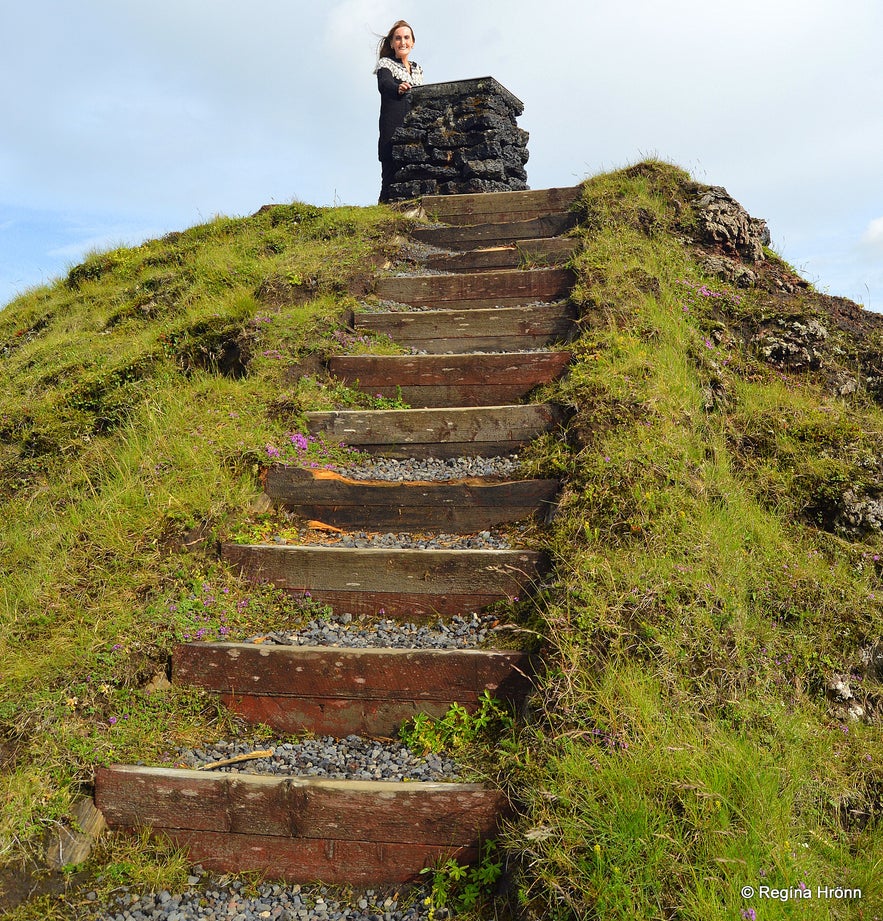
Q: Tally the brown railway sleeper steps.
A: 11